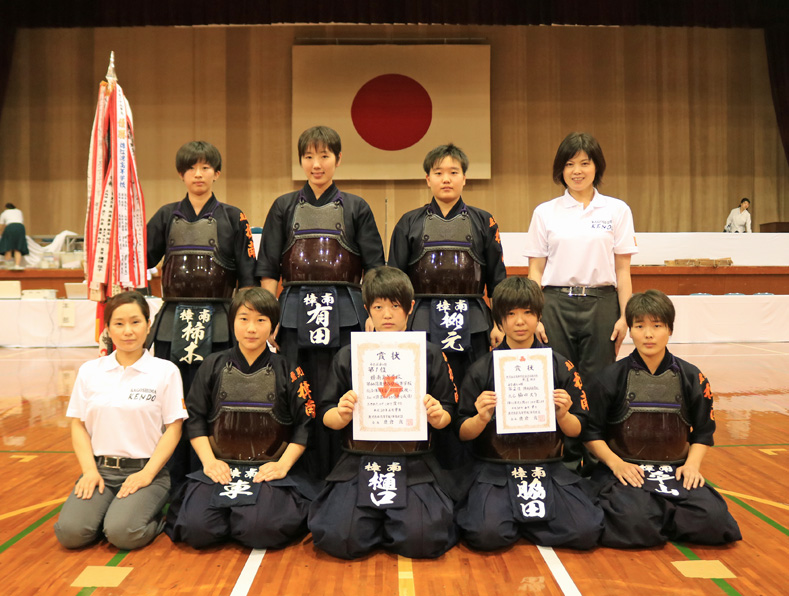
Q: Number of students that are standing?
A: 3